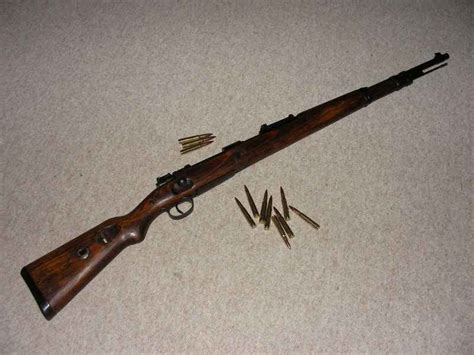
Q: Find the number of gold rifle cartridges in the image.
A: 11